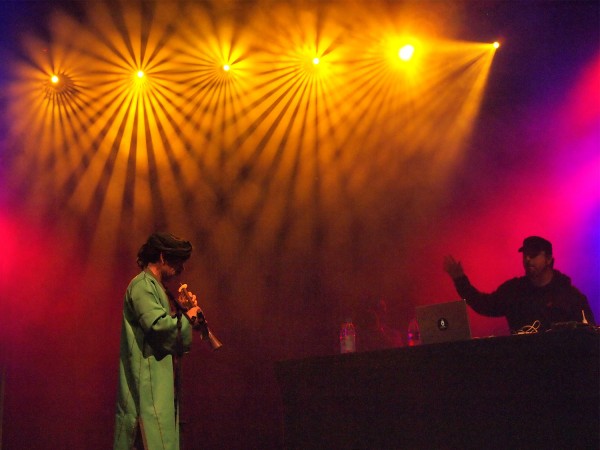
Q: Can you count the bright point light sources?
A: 6